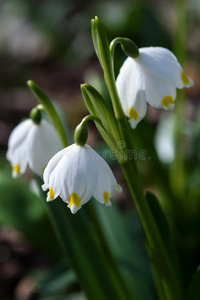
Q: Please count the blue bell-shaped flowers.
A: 0